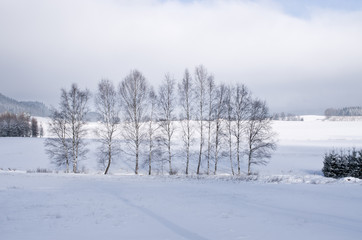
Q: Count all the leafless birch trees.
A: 13